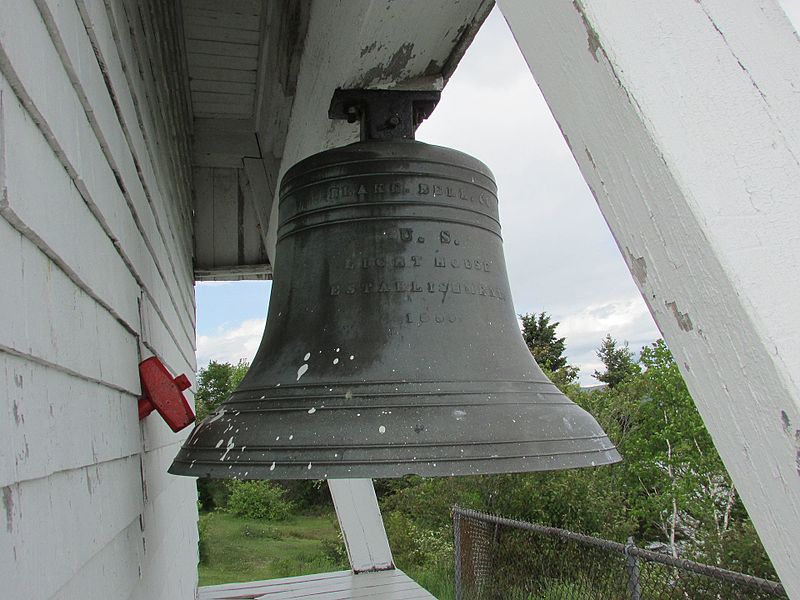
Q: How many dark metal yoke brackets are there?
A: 1